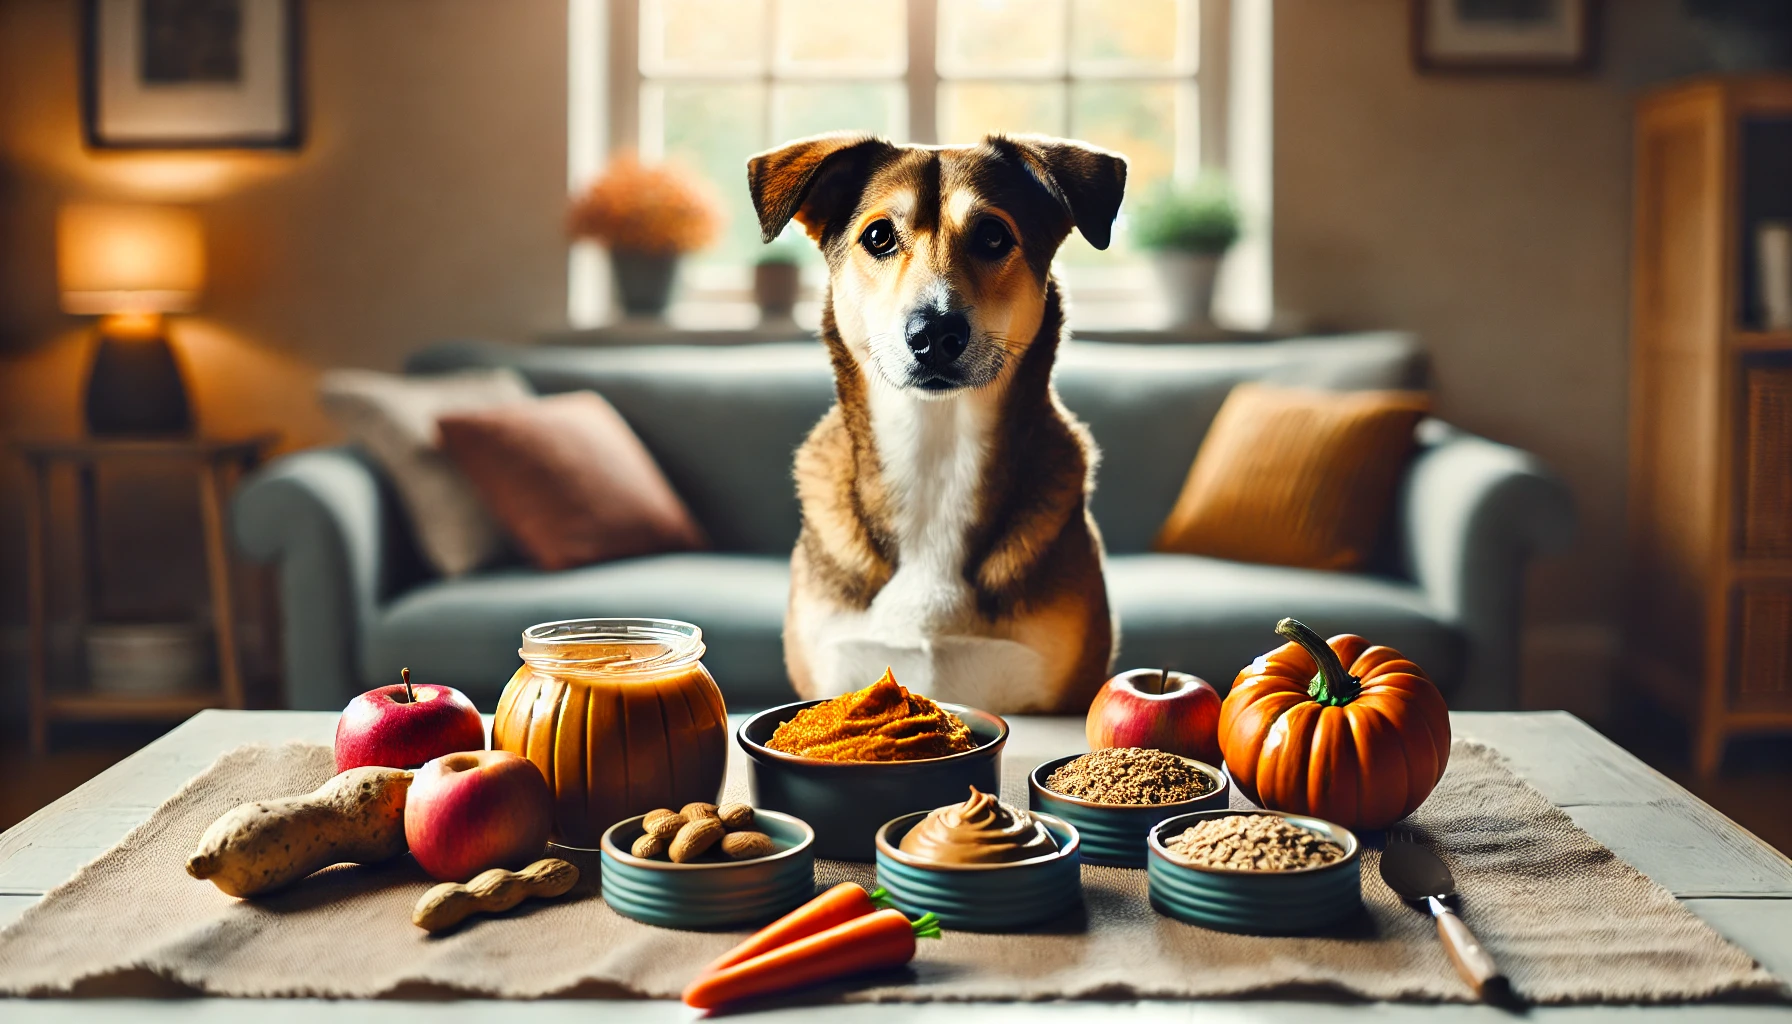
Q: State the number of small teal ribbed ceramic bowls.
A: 4